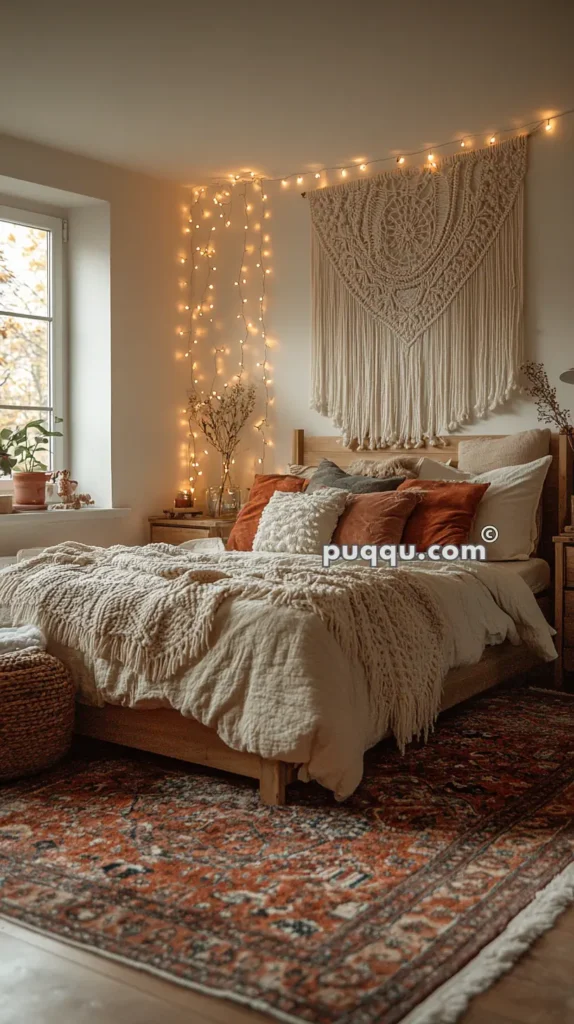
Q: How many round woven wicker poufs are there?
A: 1